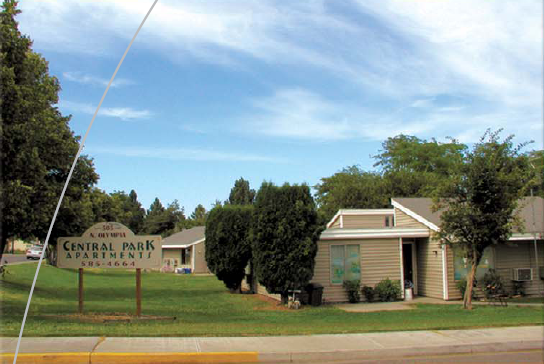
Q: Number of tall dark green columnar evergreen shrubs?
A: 2